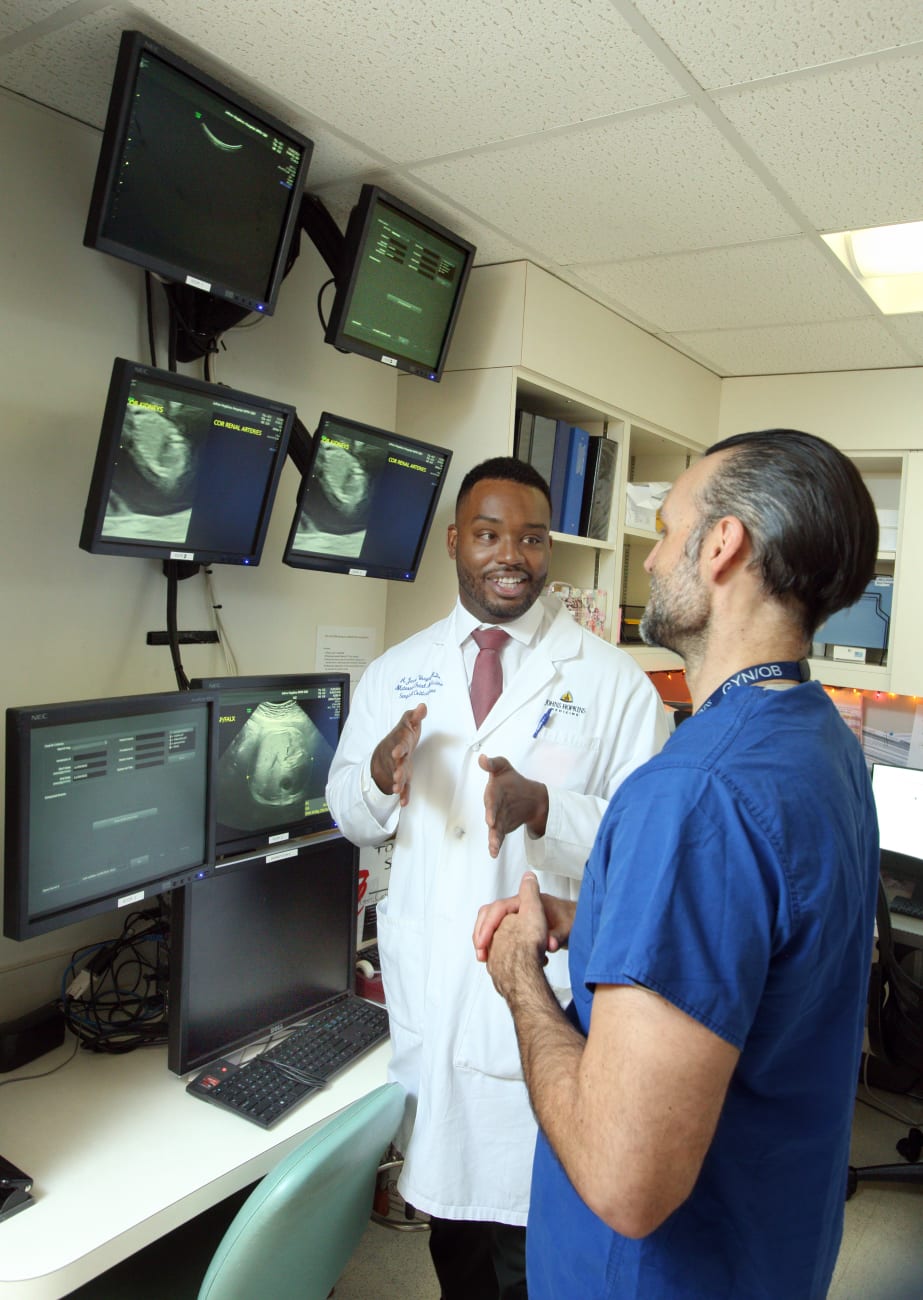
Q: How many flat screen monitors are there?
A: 8